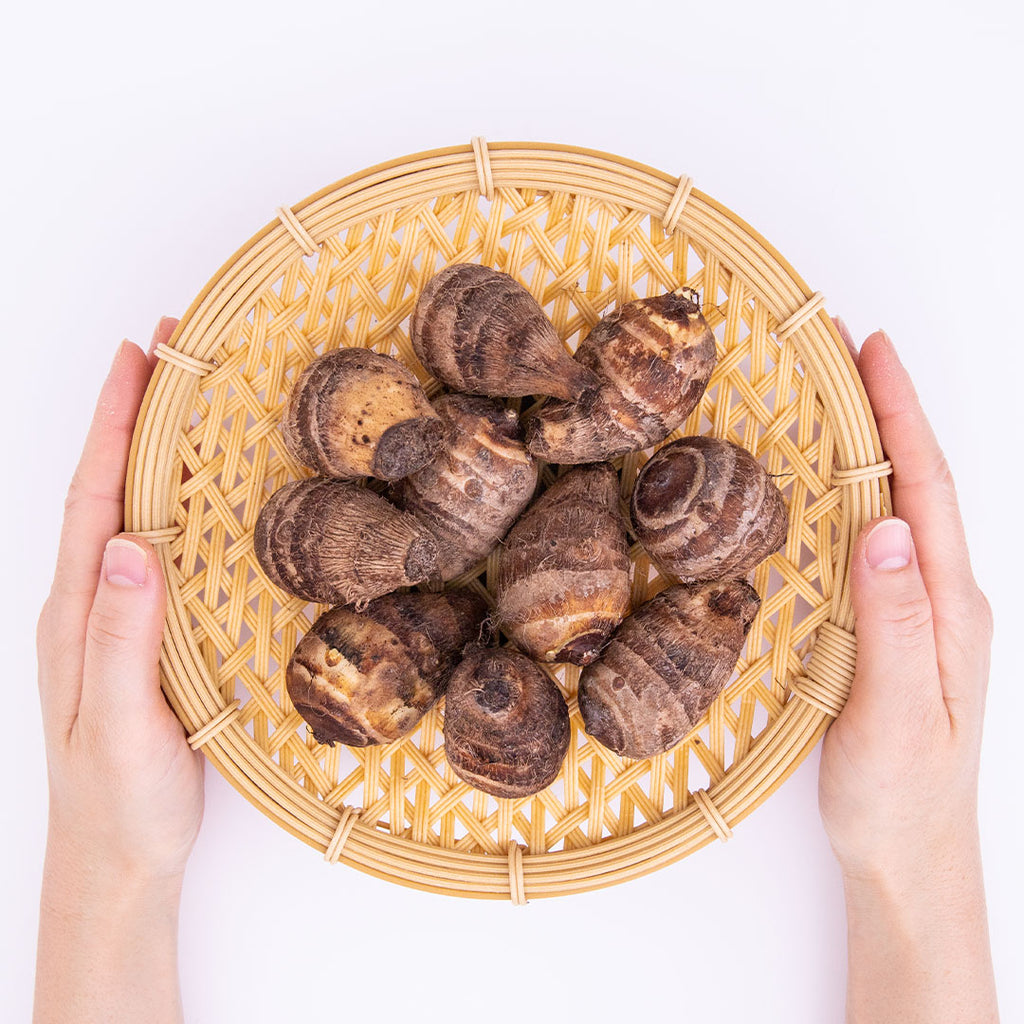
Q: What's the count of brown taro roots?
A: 10